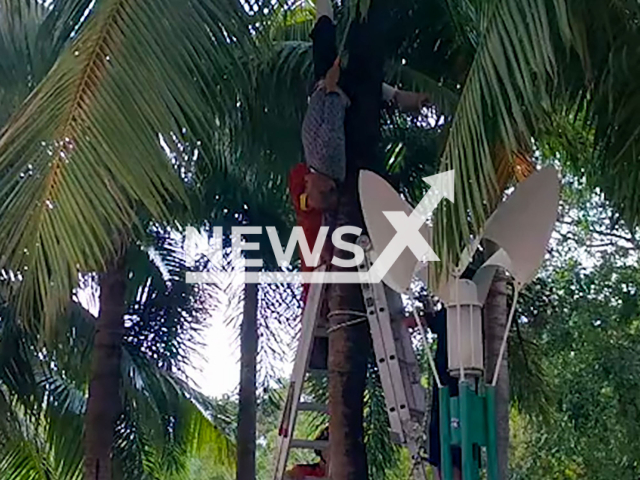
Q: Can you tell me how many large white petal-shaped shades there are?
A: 2